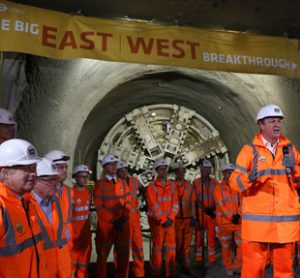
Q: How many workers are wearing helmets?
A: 12